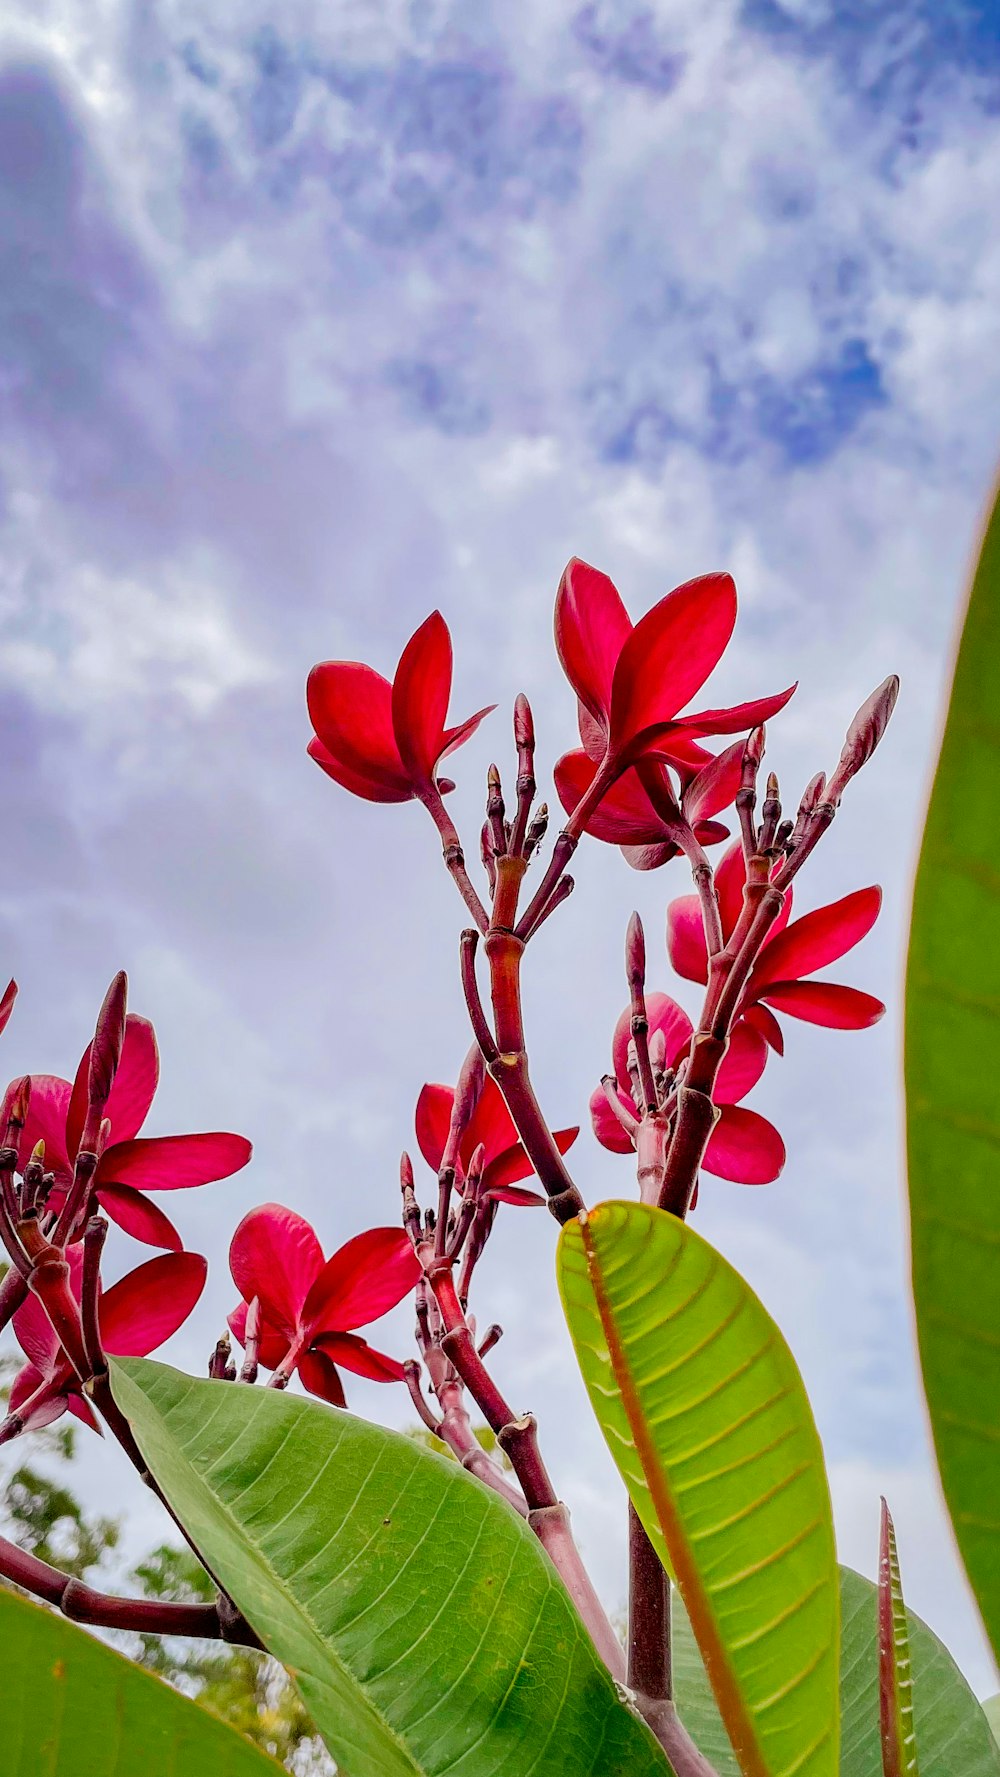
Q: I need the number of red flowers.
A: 9